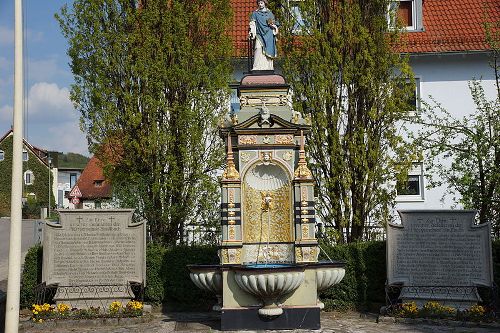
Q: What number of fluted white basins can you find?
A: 3